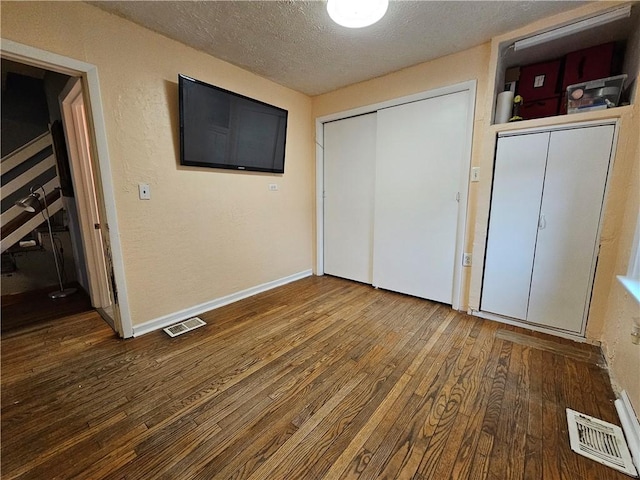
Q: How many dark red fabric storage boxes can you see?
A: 4